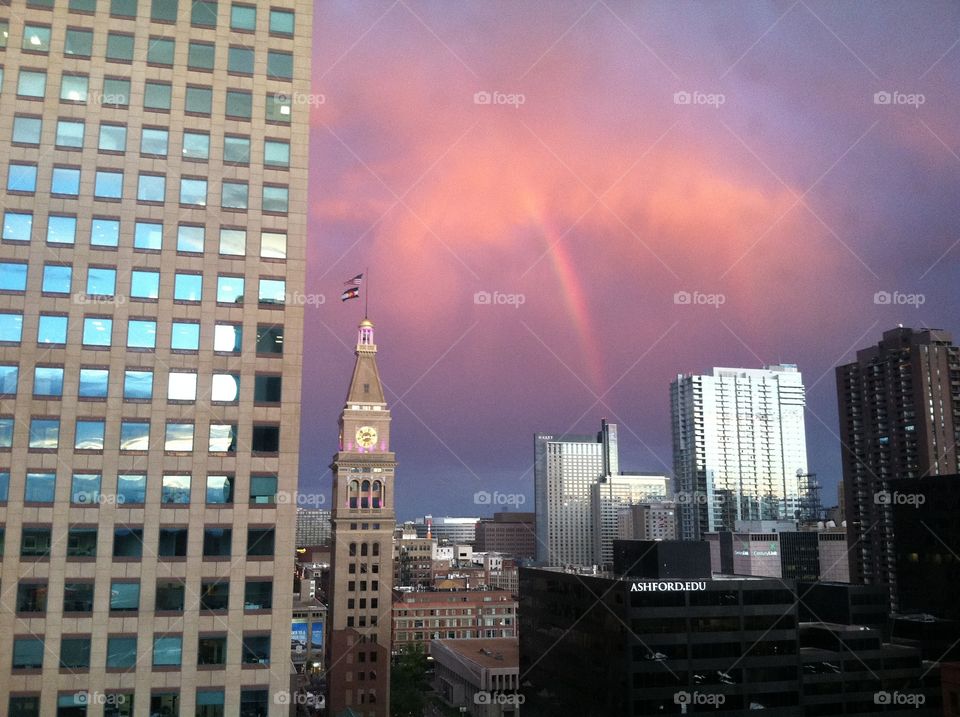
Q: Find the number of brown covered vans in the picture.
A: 0